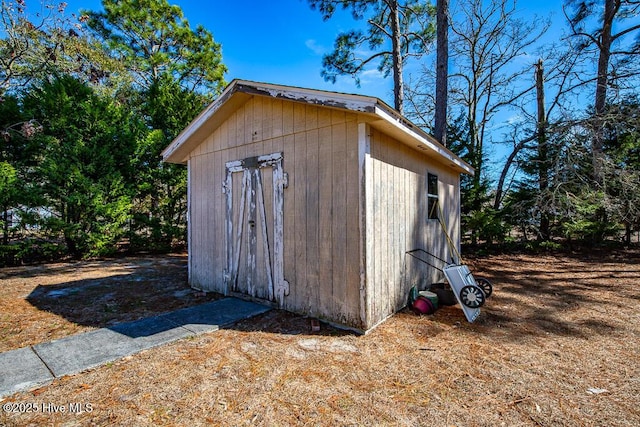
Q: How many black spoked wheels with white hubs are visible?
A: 2